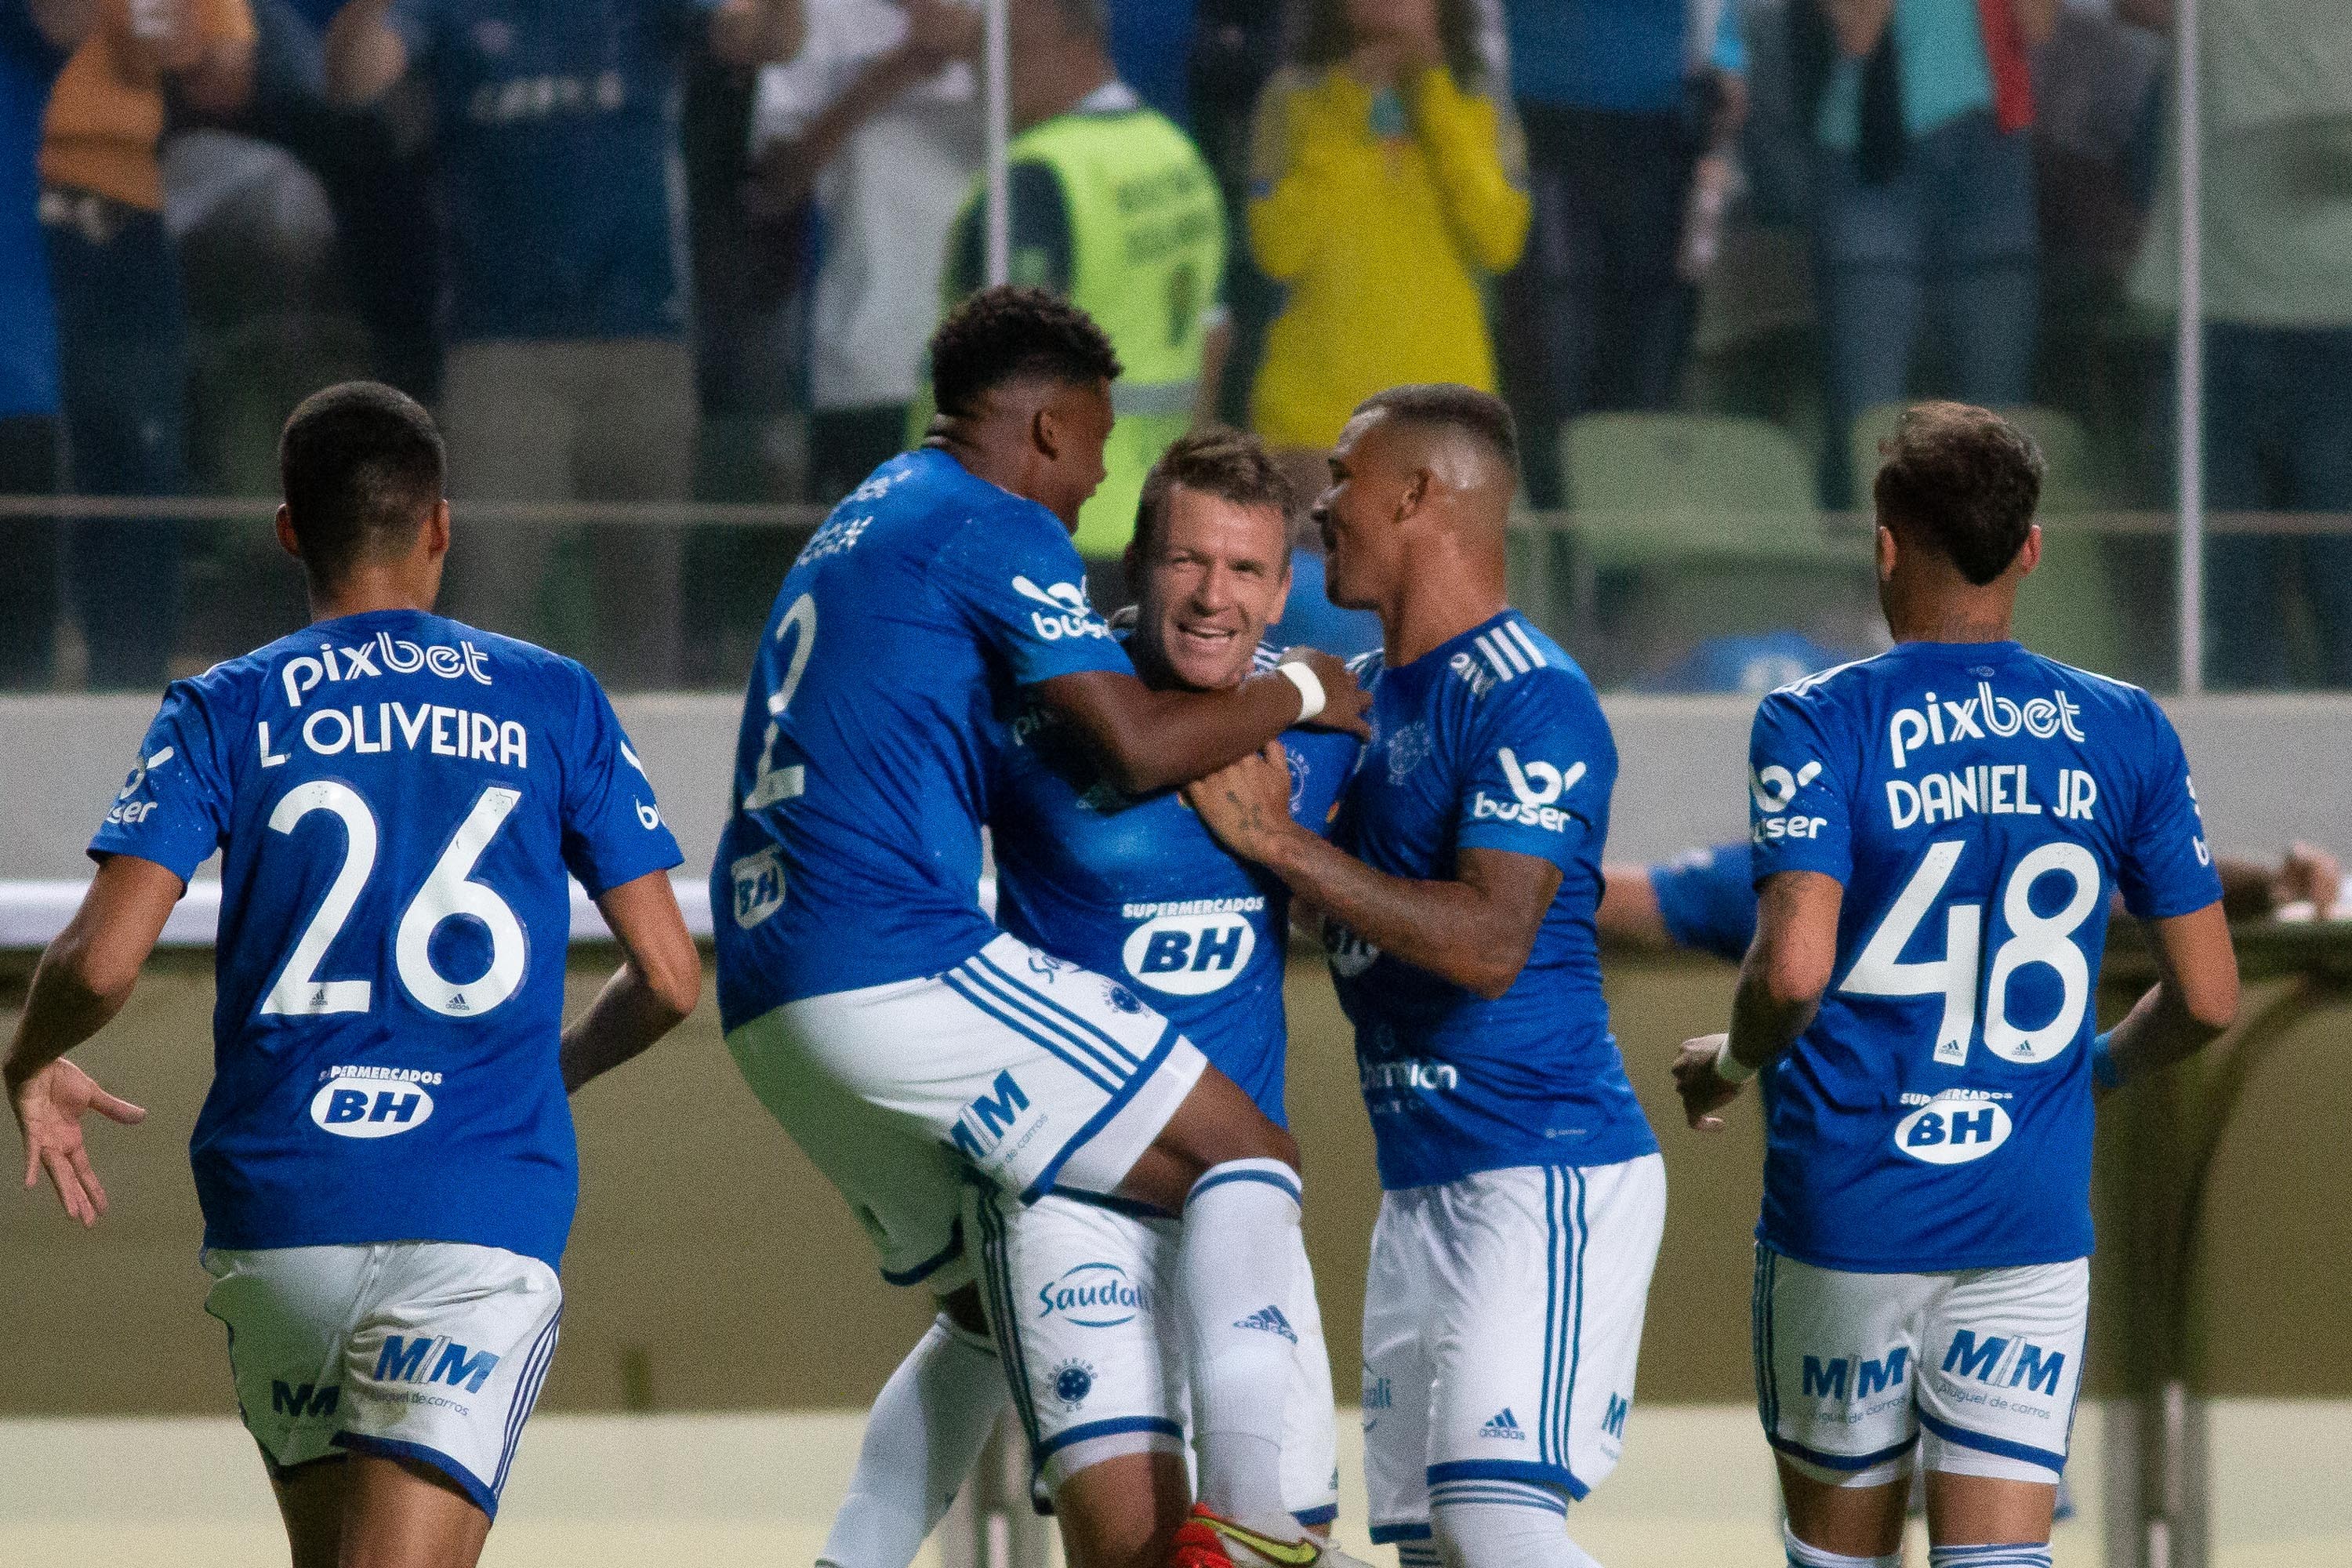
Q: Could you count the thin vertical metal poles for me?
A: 2